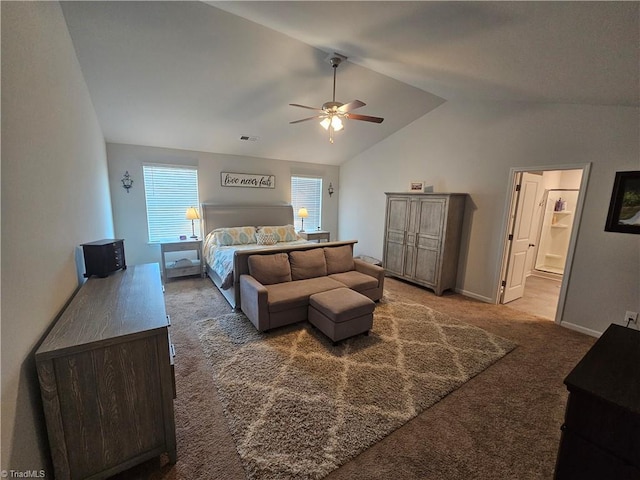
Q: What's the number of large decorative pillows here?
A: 2